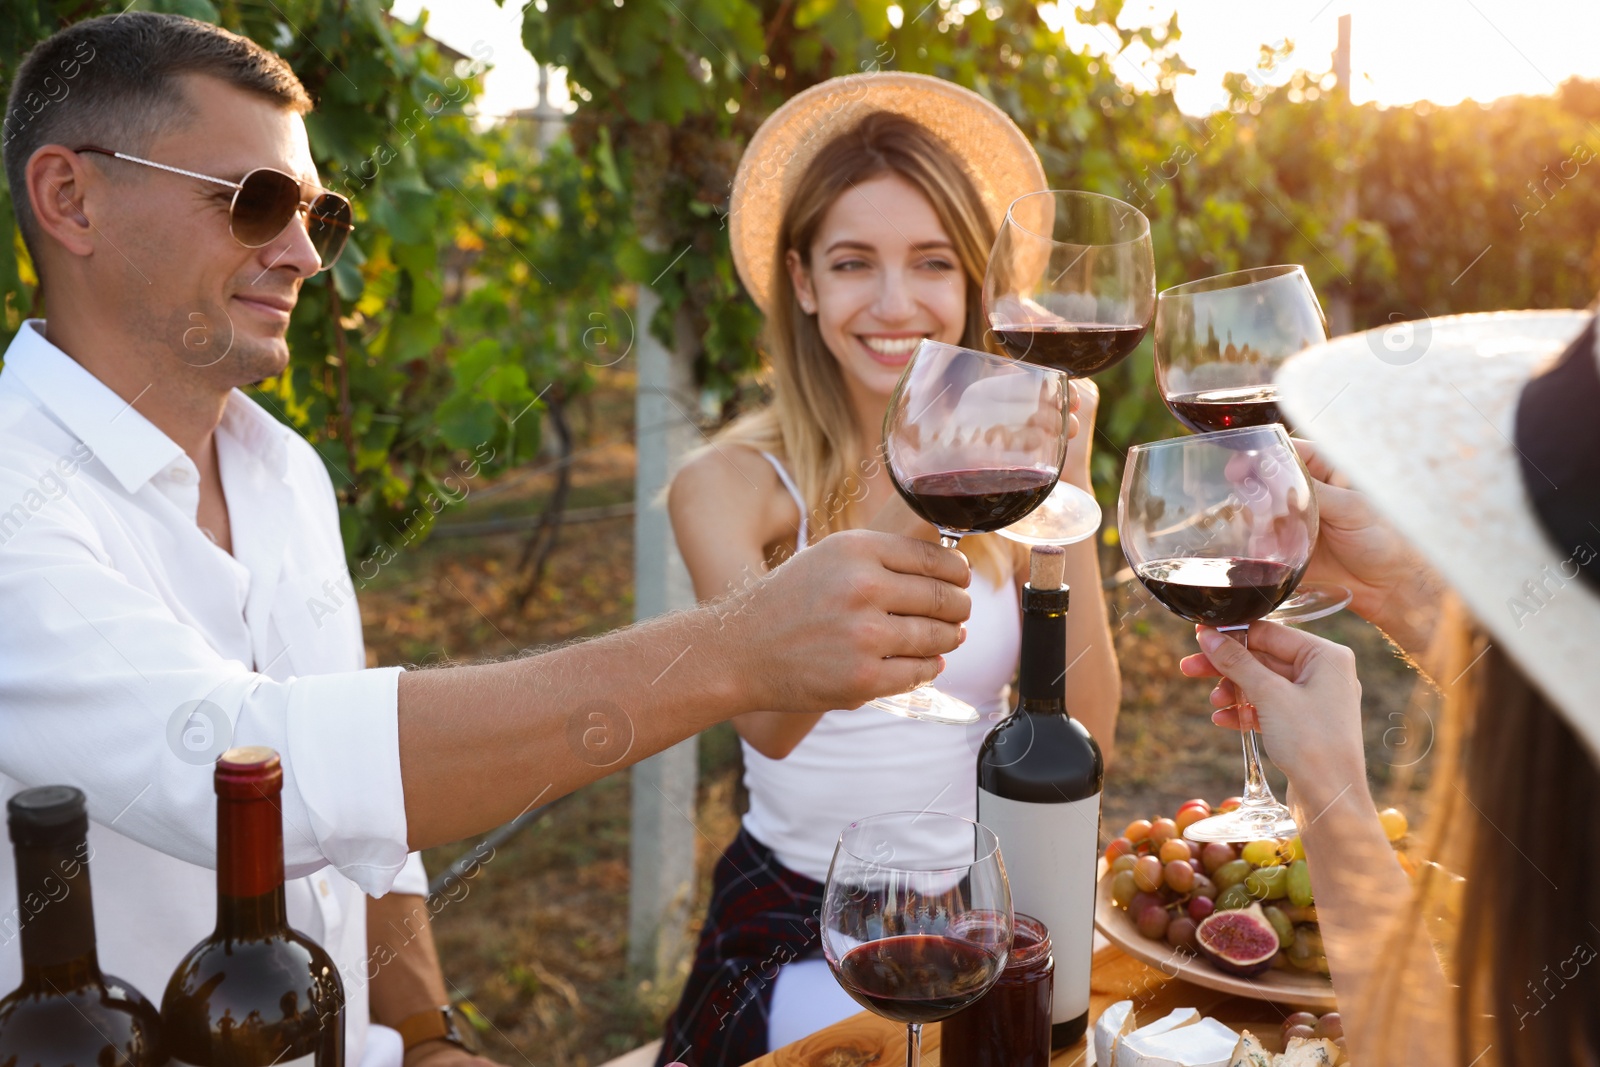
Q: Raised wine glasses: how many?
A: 4